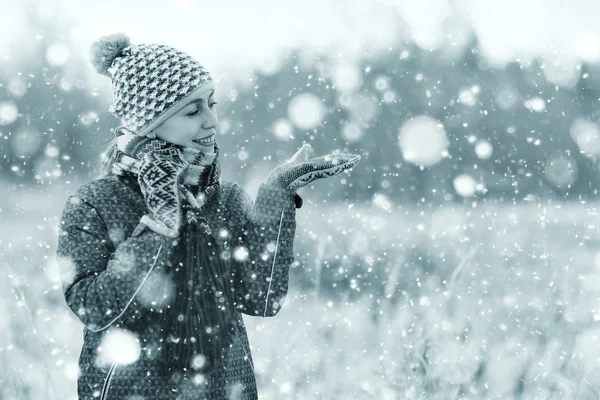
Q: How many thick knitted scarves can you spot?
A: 1